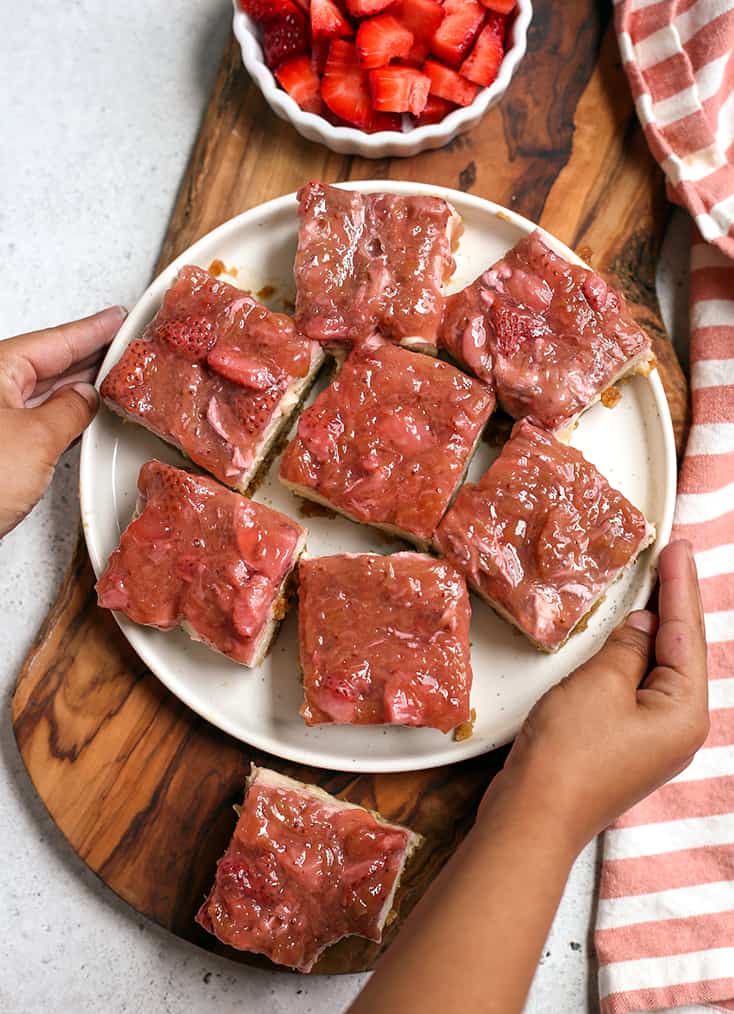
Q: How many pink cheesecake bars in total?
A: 8